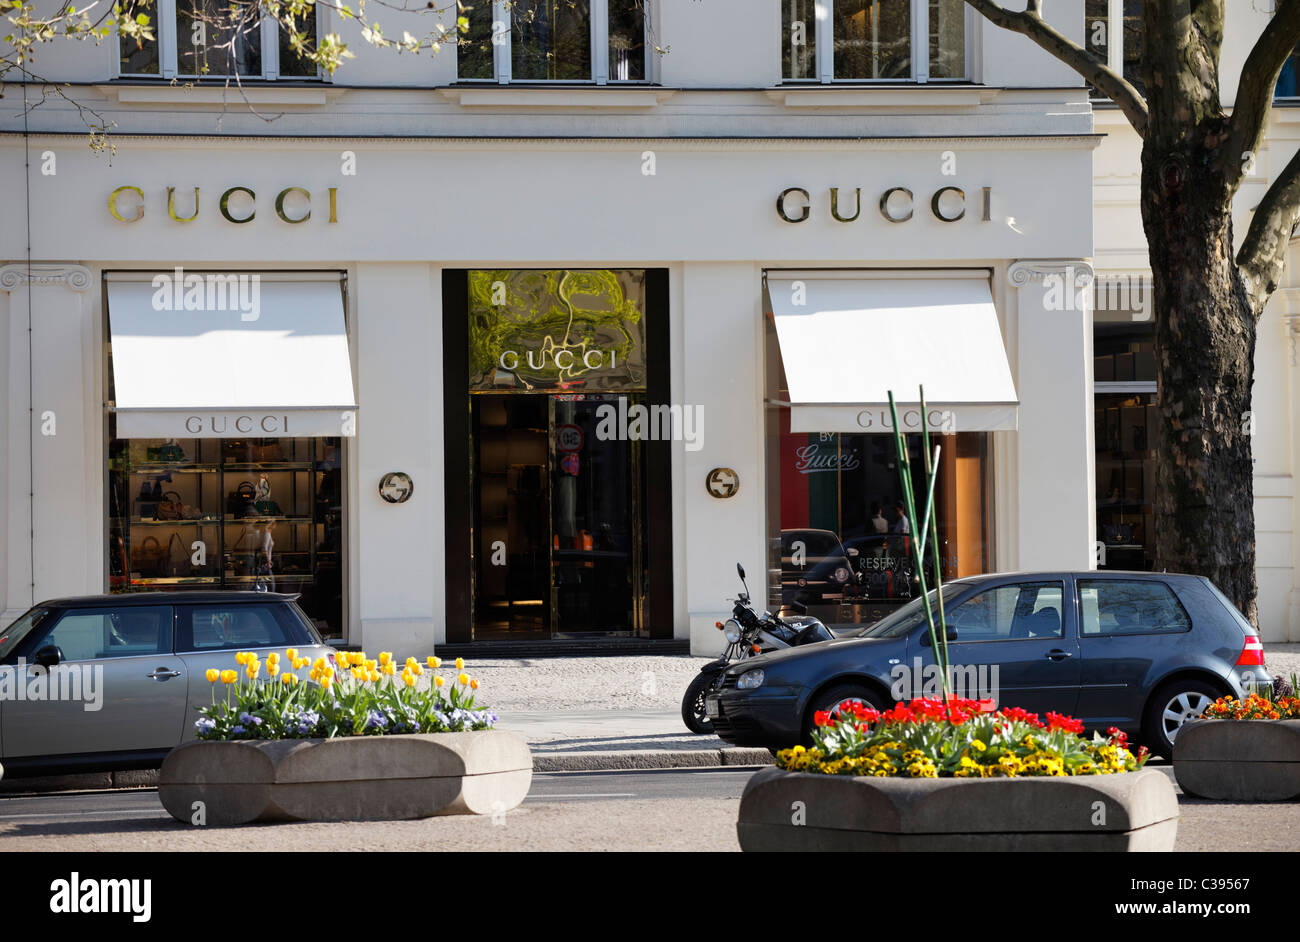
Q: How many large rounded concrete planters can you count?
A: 3